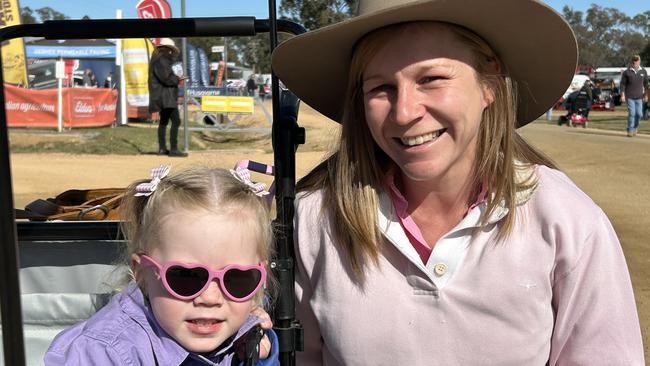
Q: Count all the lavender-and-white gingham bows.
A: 2